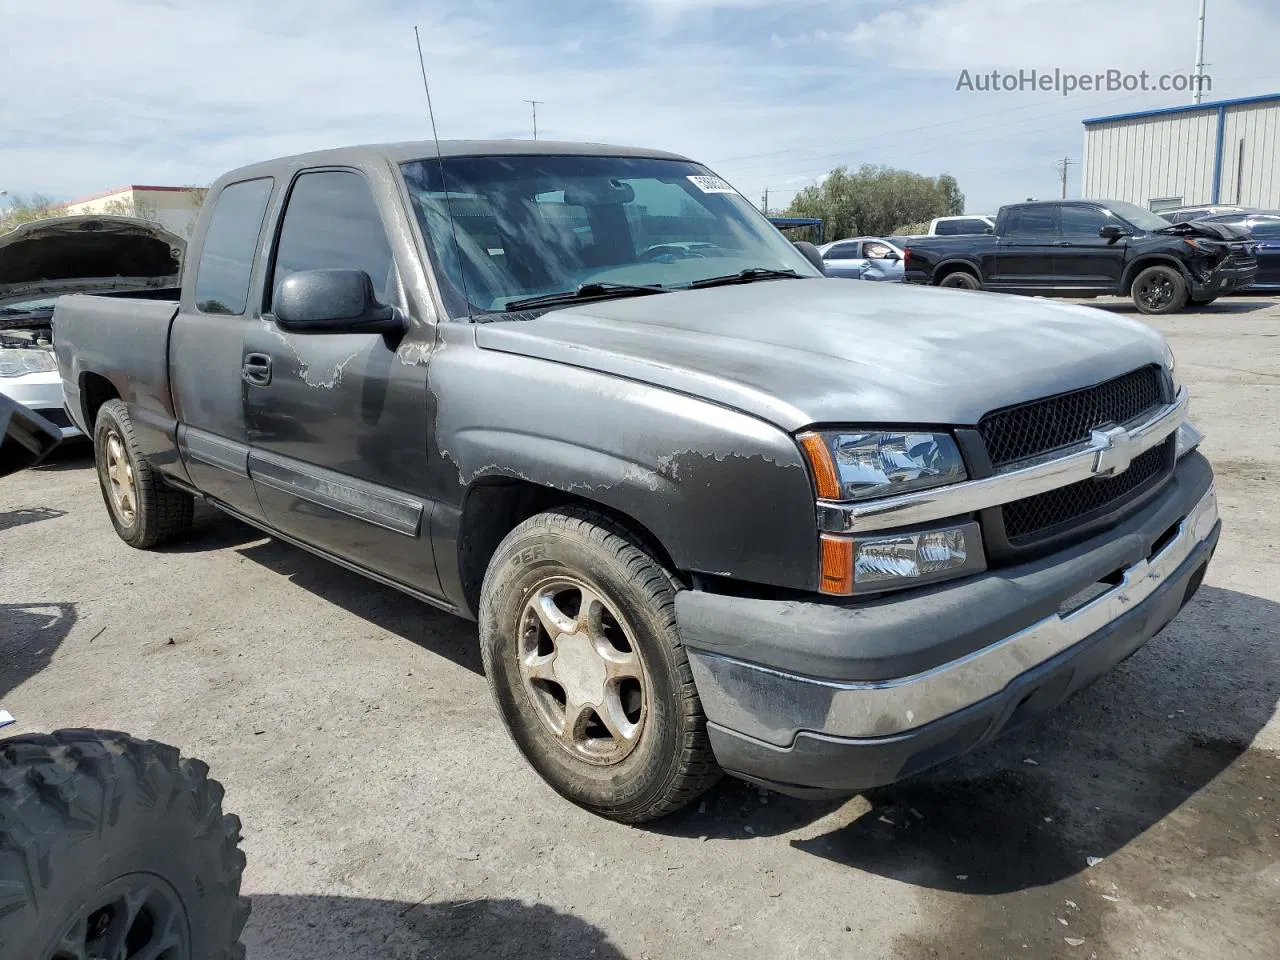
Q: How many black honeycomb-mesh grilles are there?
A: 2